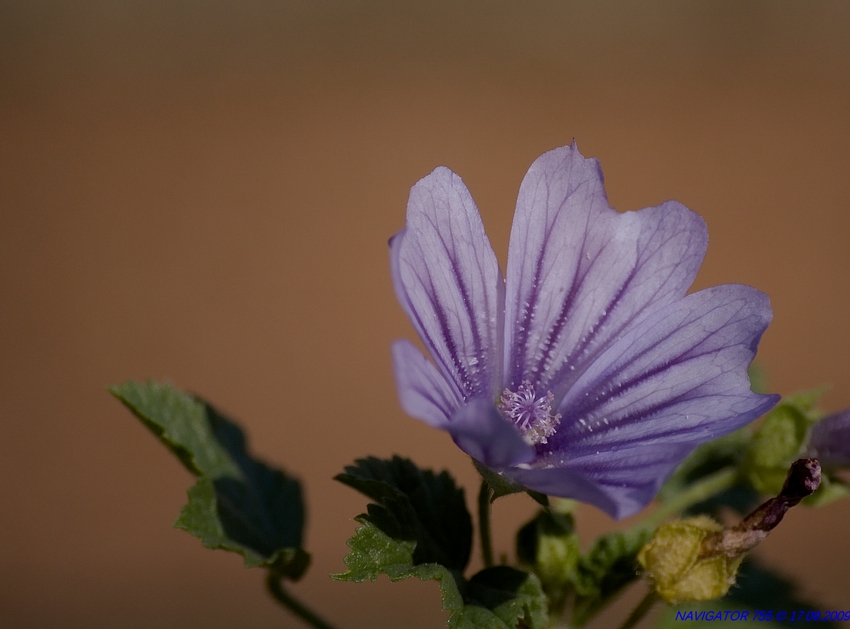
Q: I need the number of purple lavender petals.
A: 5